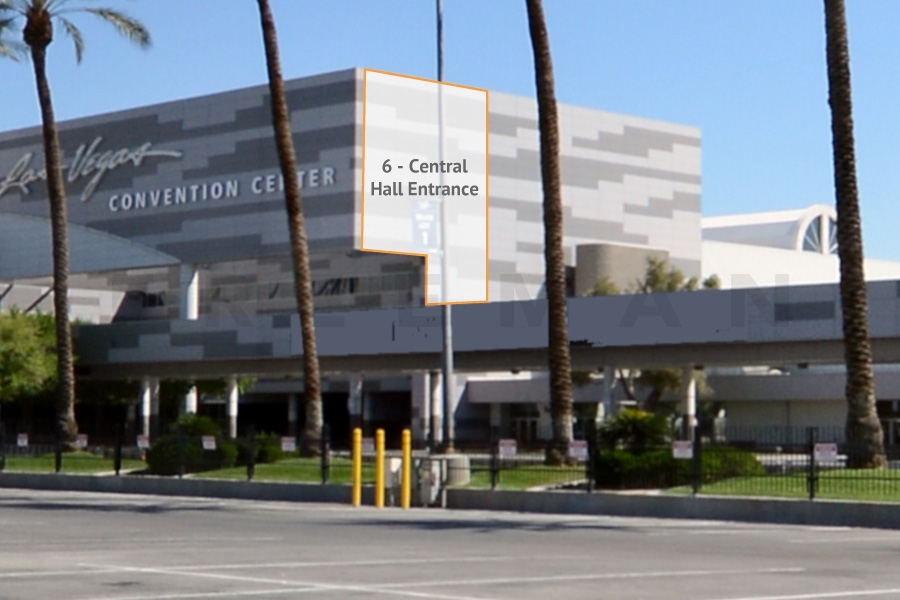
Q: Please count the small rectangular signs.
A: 10